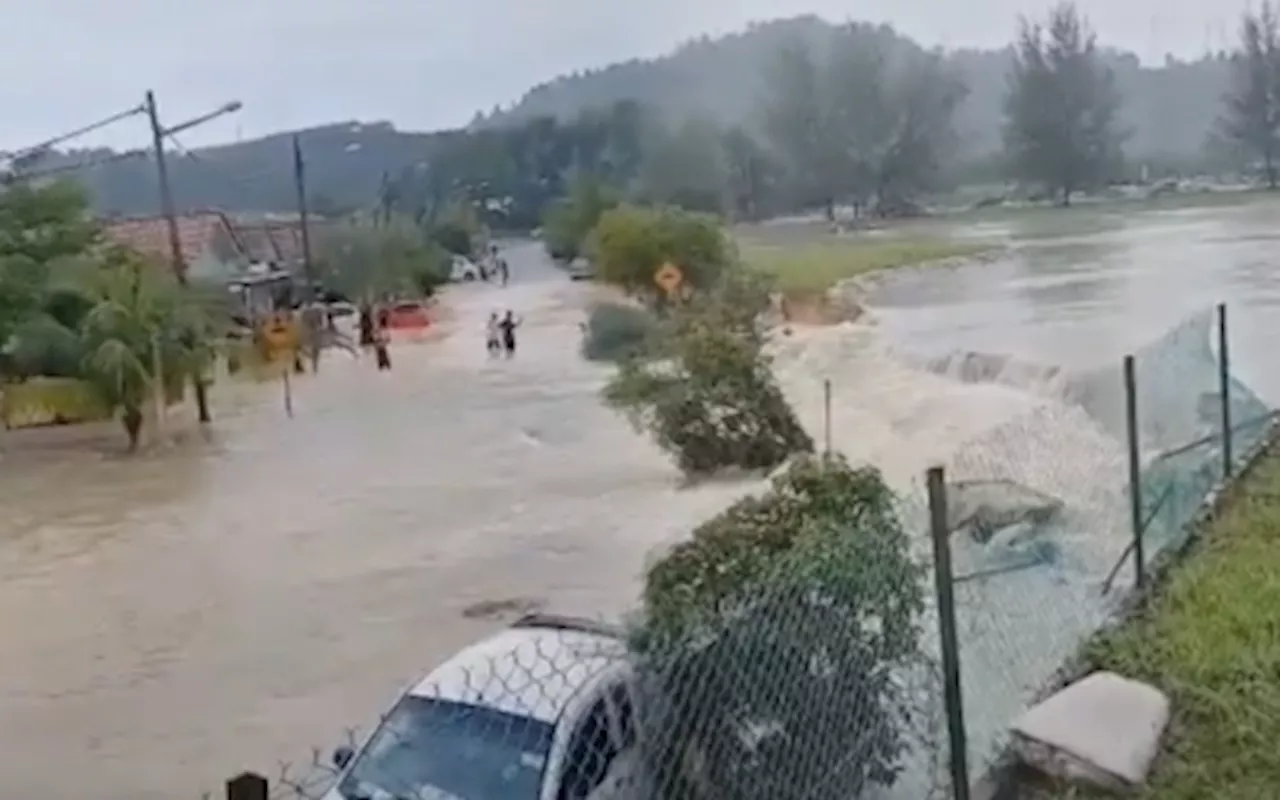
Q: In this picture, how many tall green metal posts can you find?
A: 3